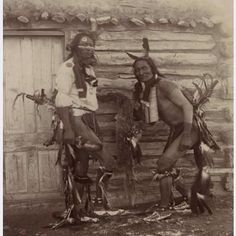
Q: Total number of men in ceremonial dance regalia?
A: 2